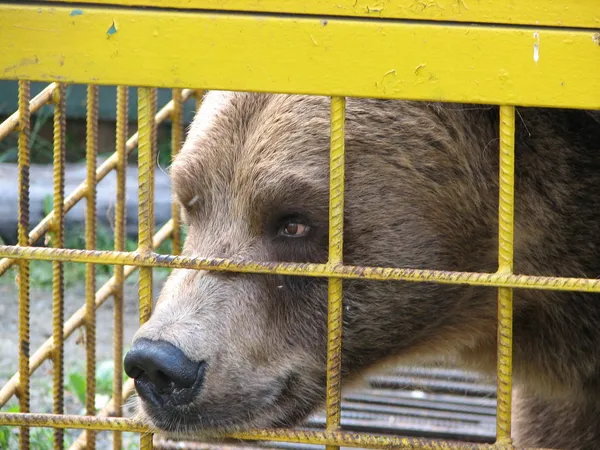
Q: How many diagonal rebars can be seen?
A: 4